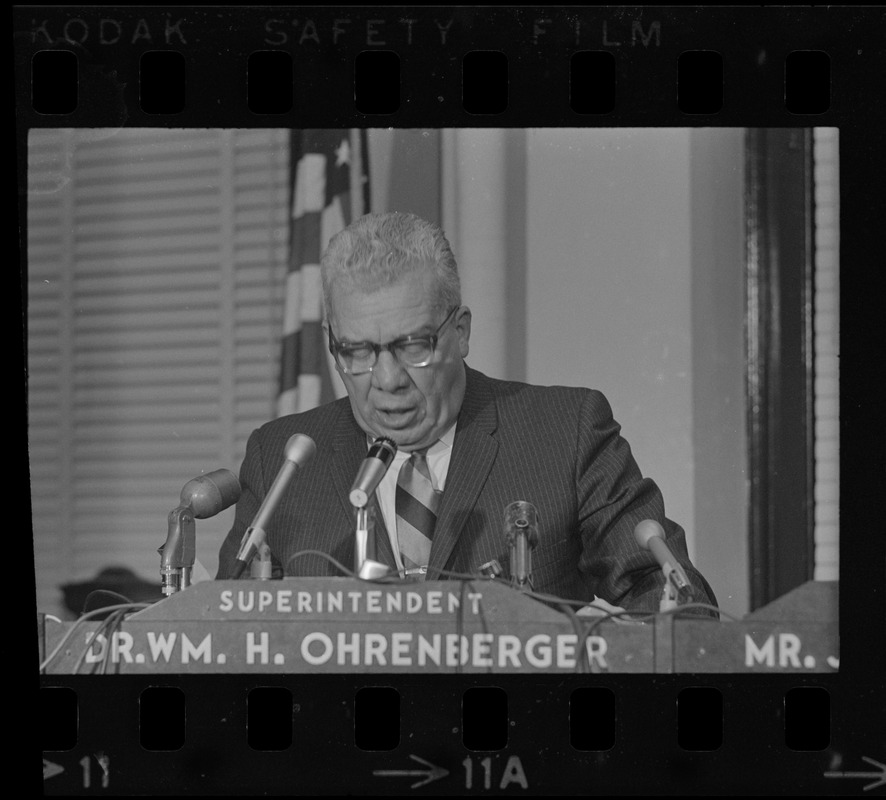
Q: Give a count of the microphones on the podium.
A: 5